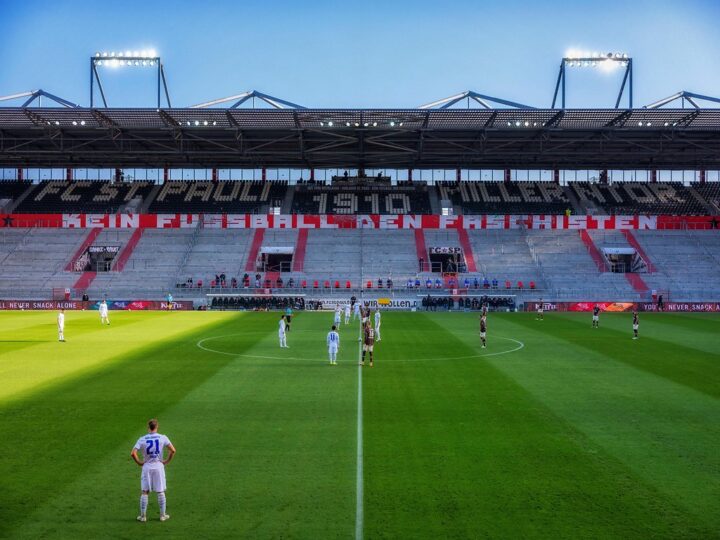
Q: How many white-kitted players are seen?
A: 9